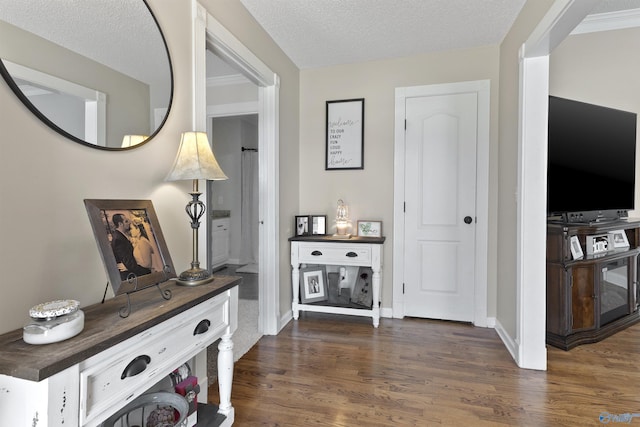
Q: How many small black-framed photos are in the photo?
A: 2